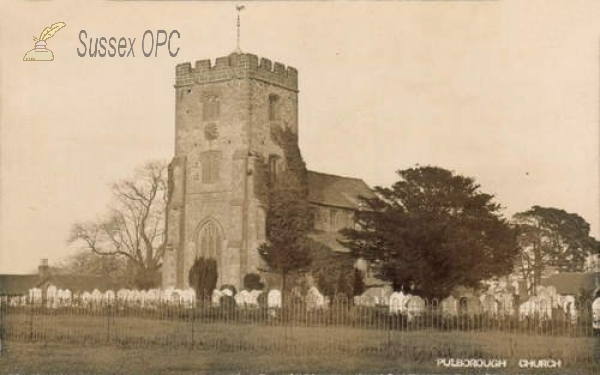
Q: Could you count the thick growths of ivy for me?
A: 1